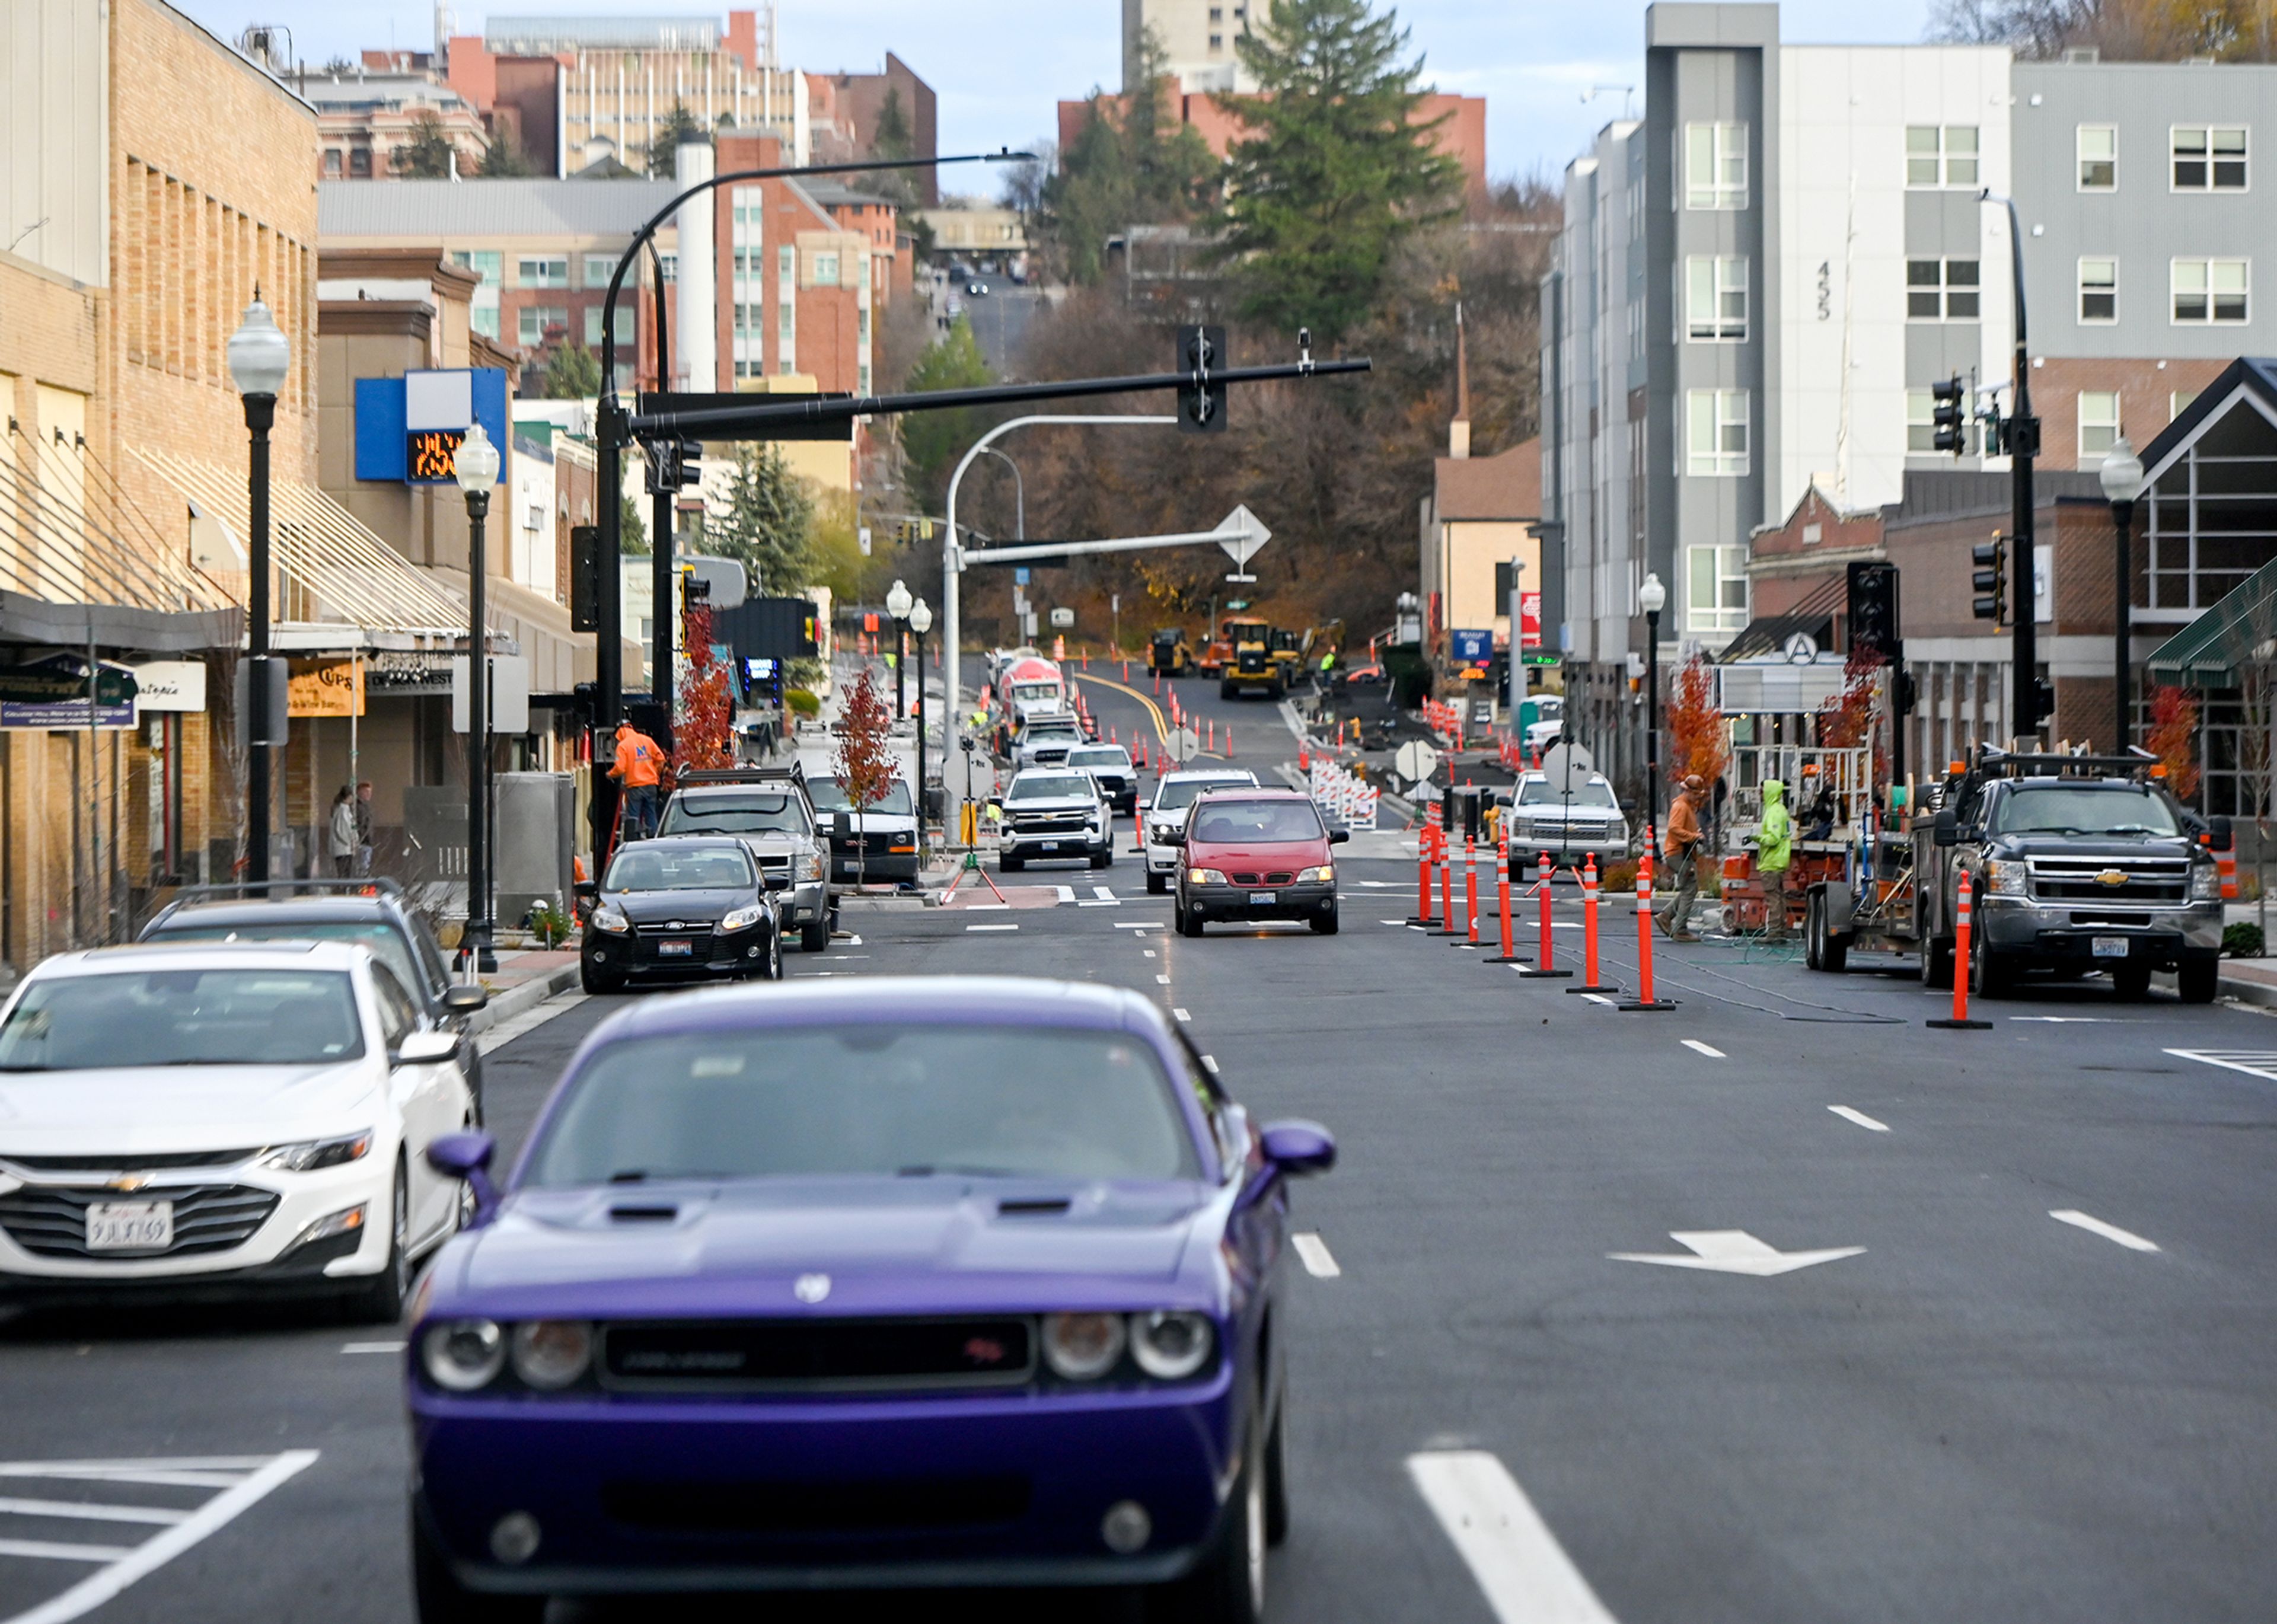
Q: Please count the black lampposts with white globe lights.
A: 6